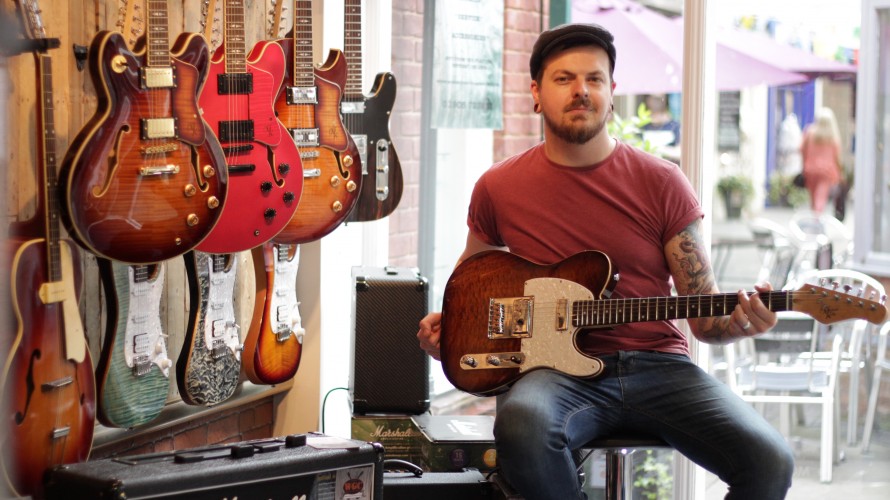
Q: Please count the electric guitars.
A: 9